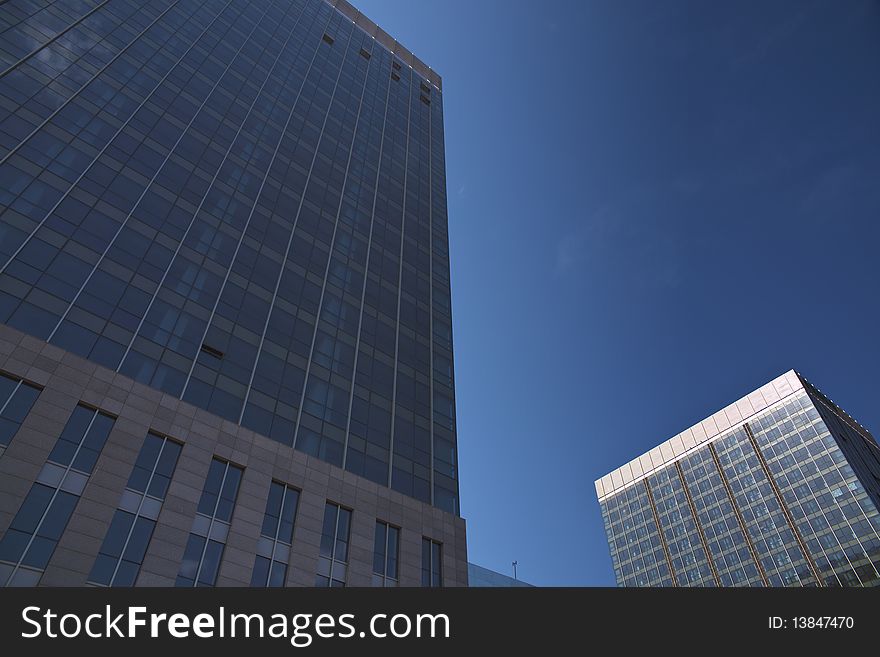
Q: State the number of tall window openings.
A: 8